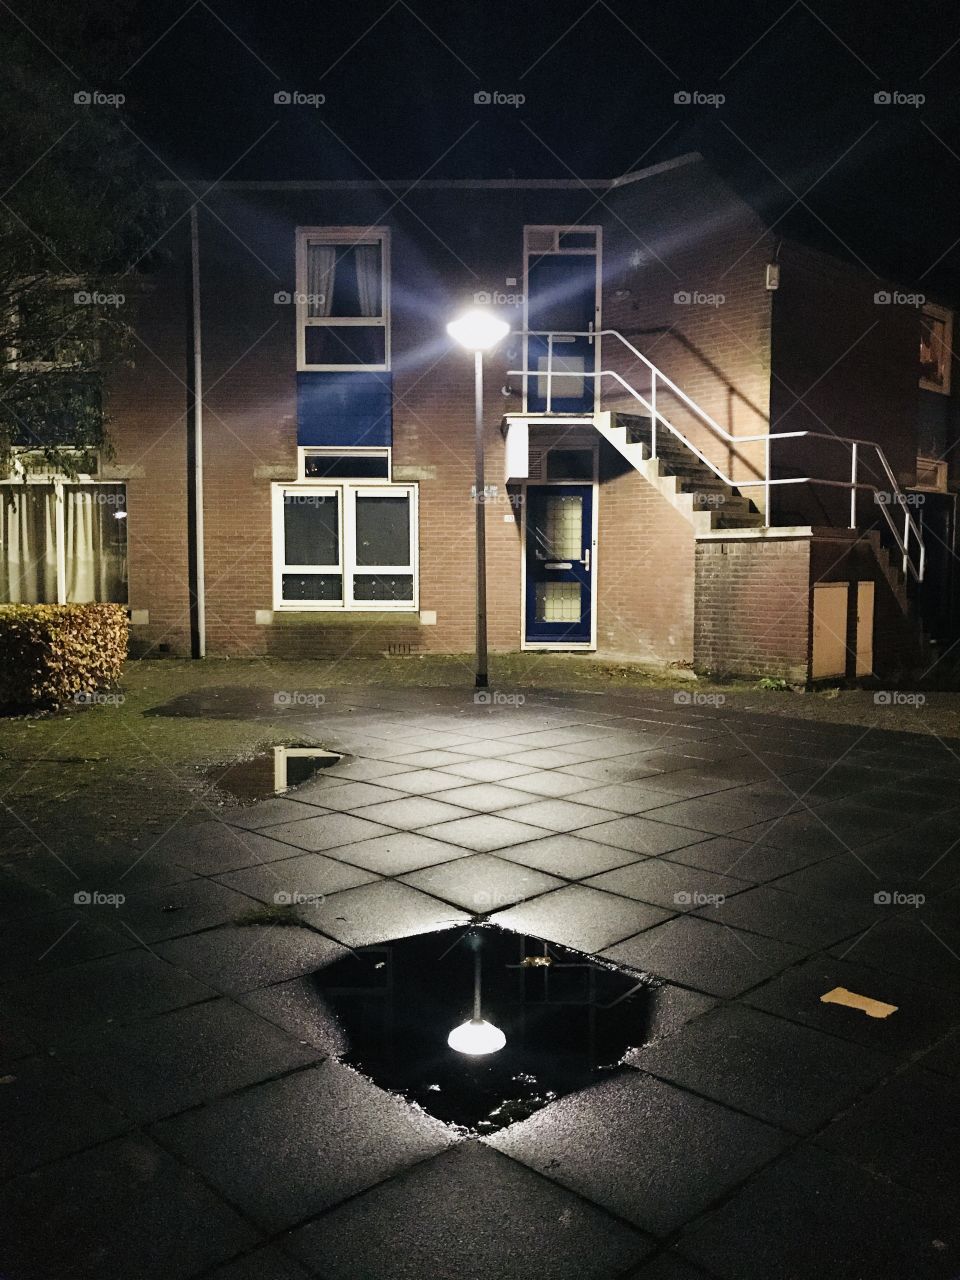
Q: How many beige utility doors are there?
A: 2